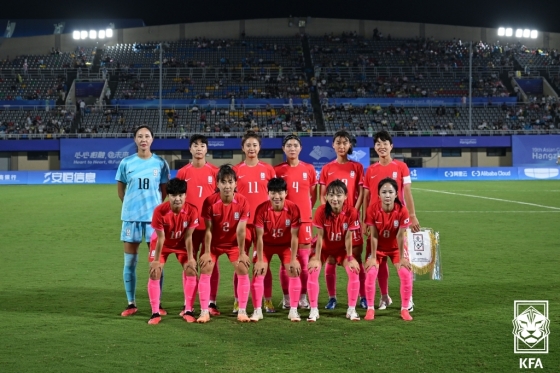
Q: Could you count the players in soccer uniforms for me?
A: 11